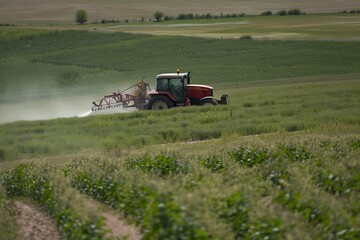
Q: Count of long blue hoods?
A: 0